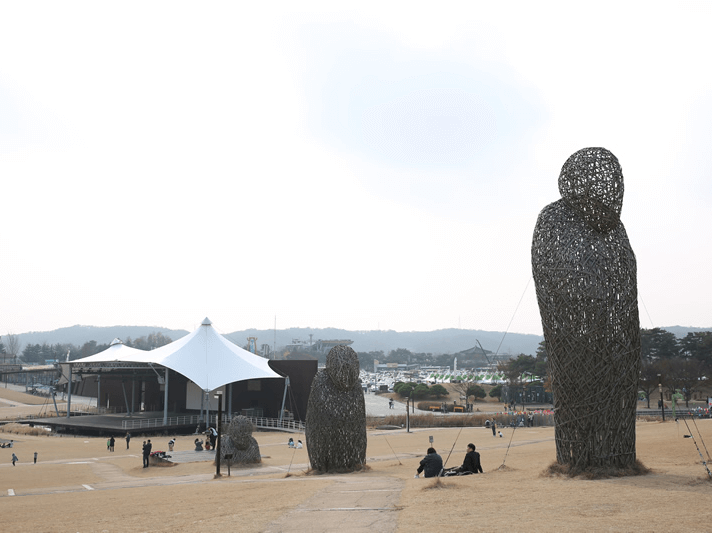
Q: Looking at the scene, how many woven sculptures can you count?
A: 3